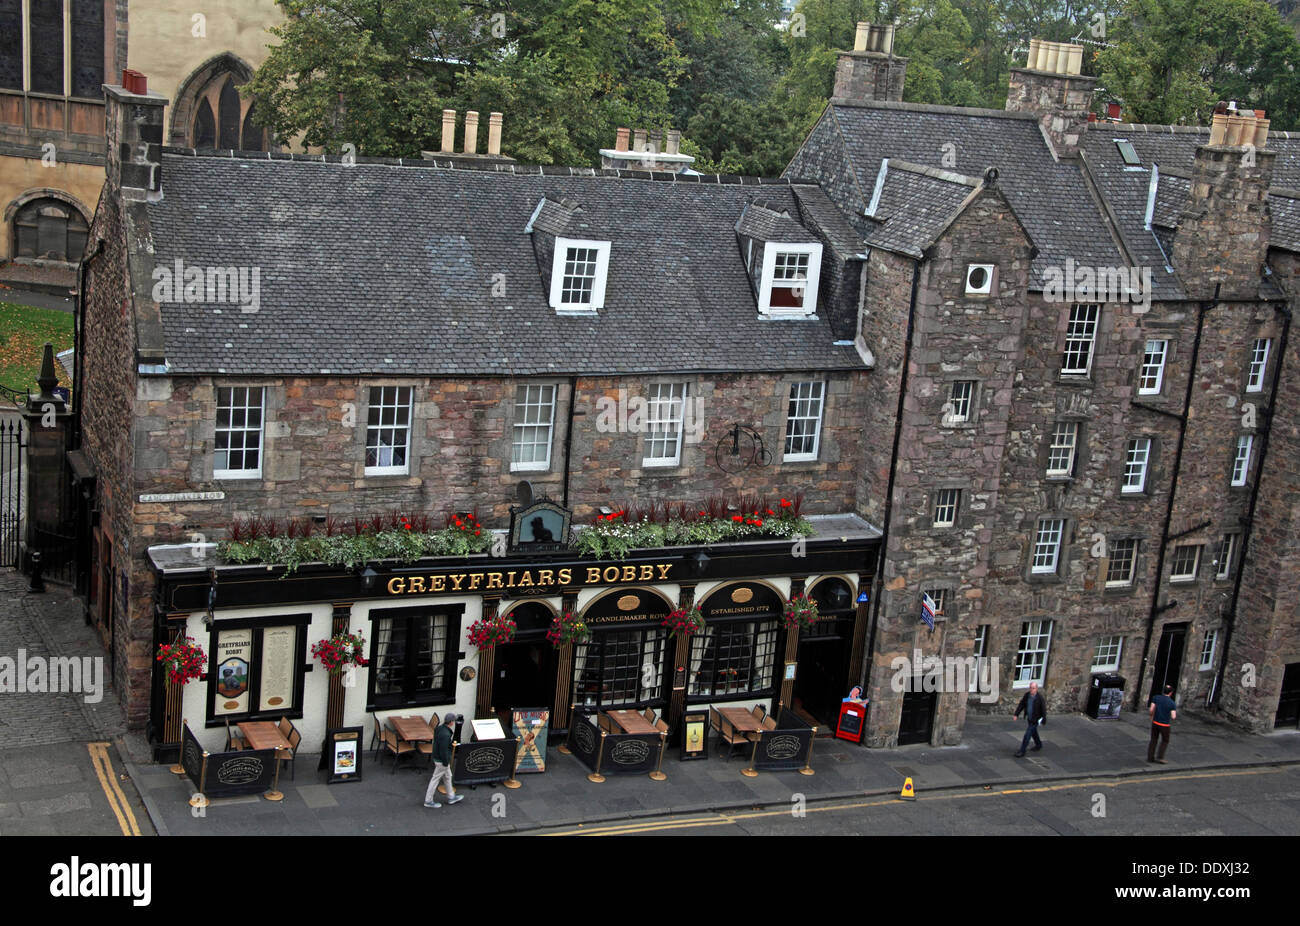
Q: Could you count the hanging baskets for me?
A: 6